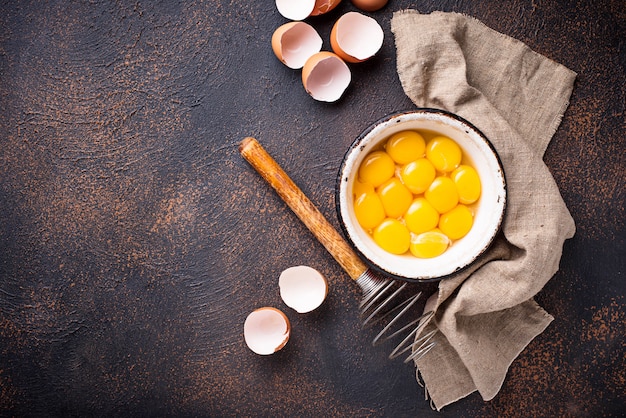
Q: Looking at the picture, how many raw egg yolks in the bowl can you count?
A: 12